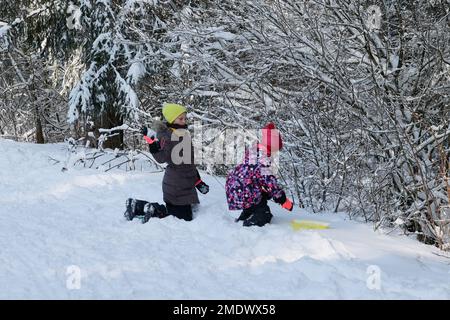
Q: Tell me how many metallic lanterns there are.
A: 0